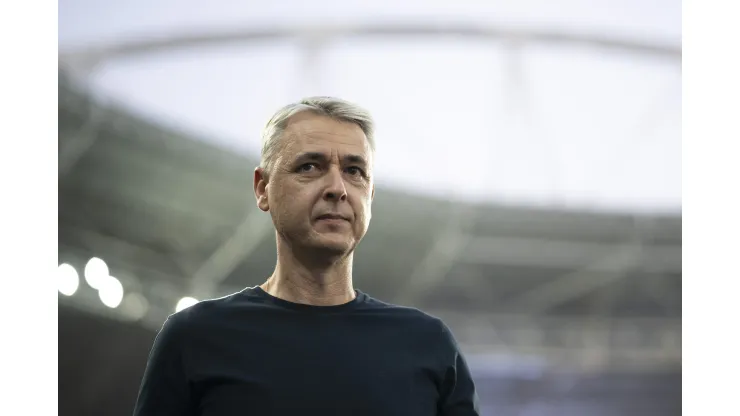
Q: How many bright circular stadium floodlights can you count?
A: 4